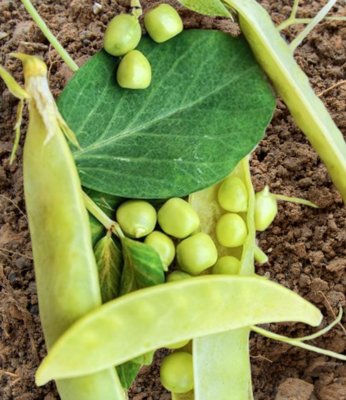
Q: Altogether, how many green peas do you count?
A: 14